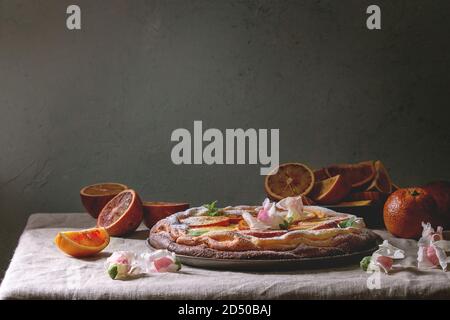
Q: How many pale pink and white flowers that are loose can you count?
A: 4